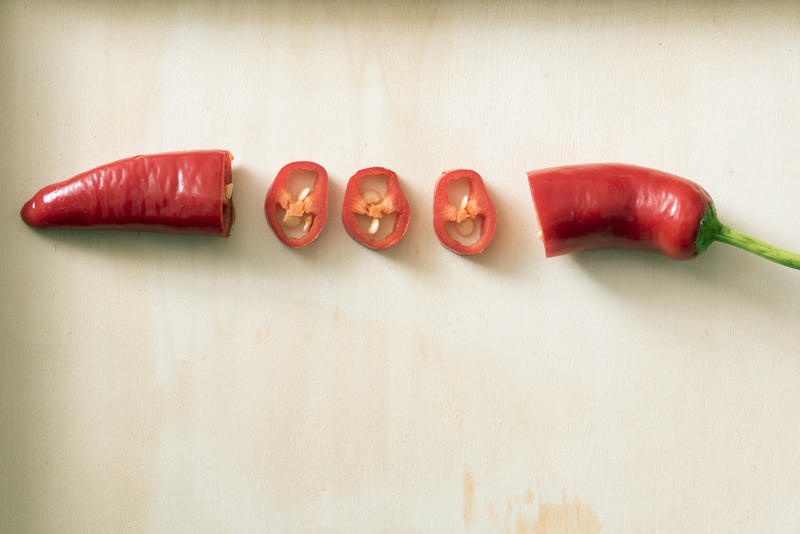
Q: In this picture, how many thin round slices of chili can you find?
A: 3